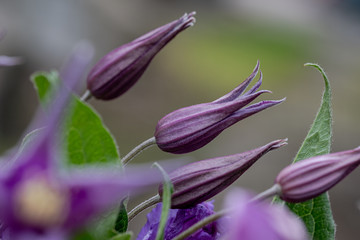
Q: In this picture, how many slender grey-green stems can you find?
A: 4